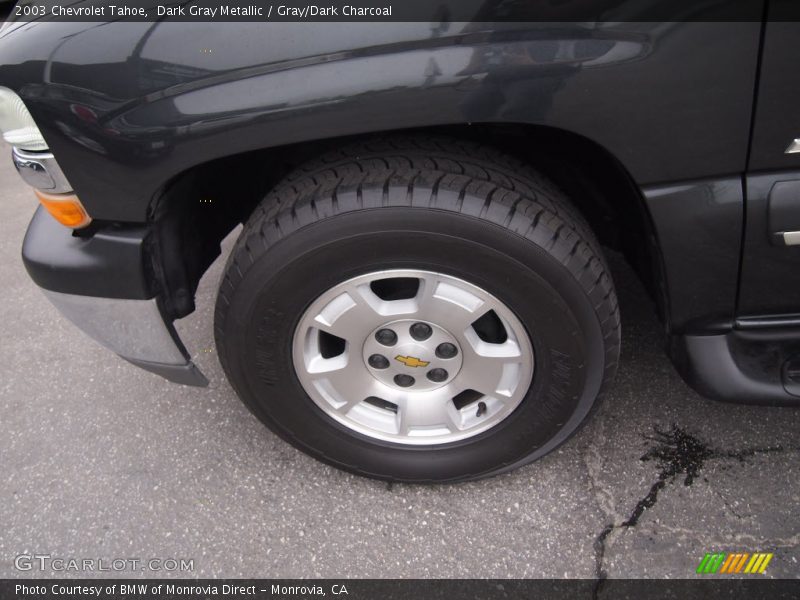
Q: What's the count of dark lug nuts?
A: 6